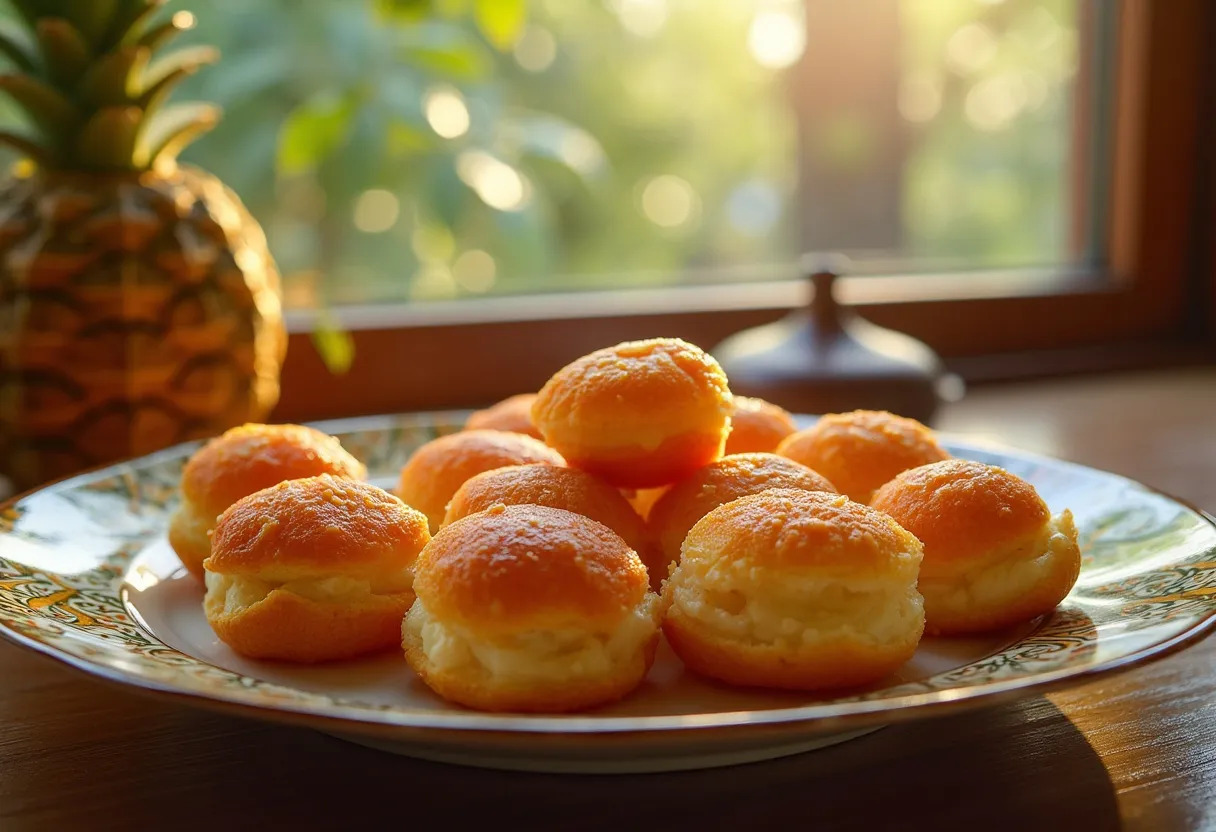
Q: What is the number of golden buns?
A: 12